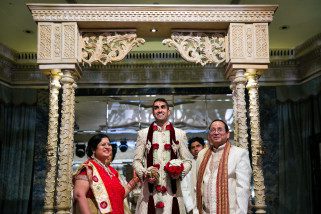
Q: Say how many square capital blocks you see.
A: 2